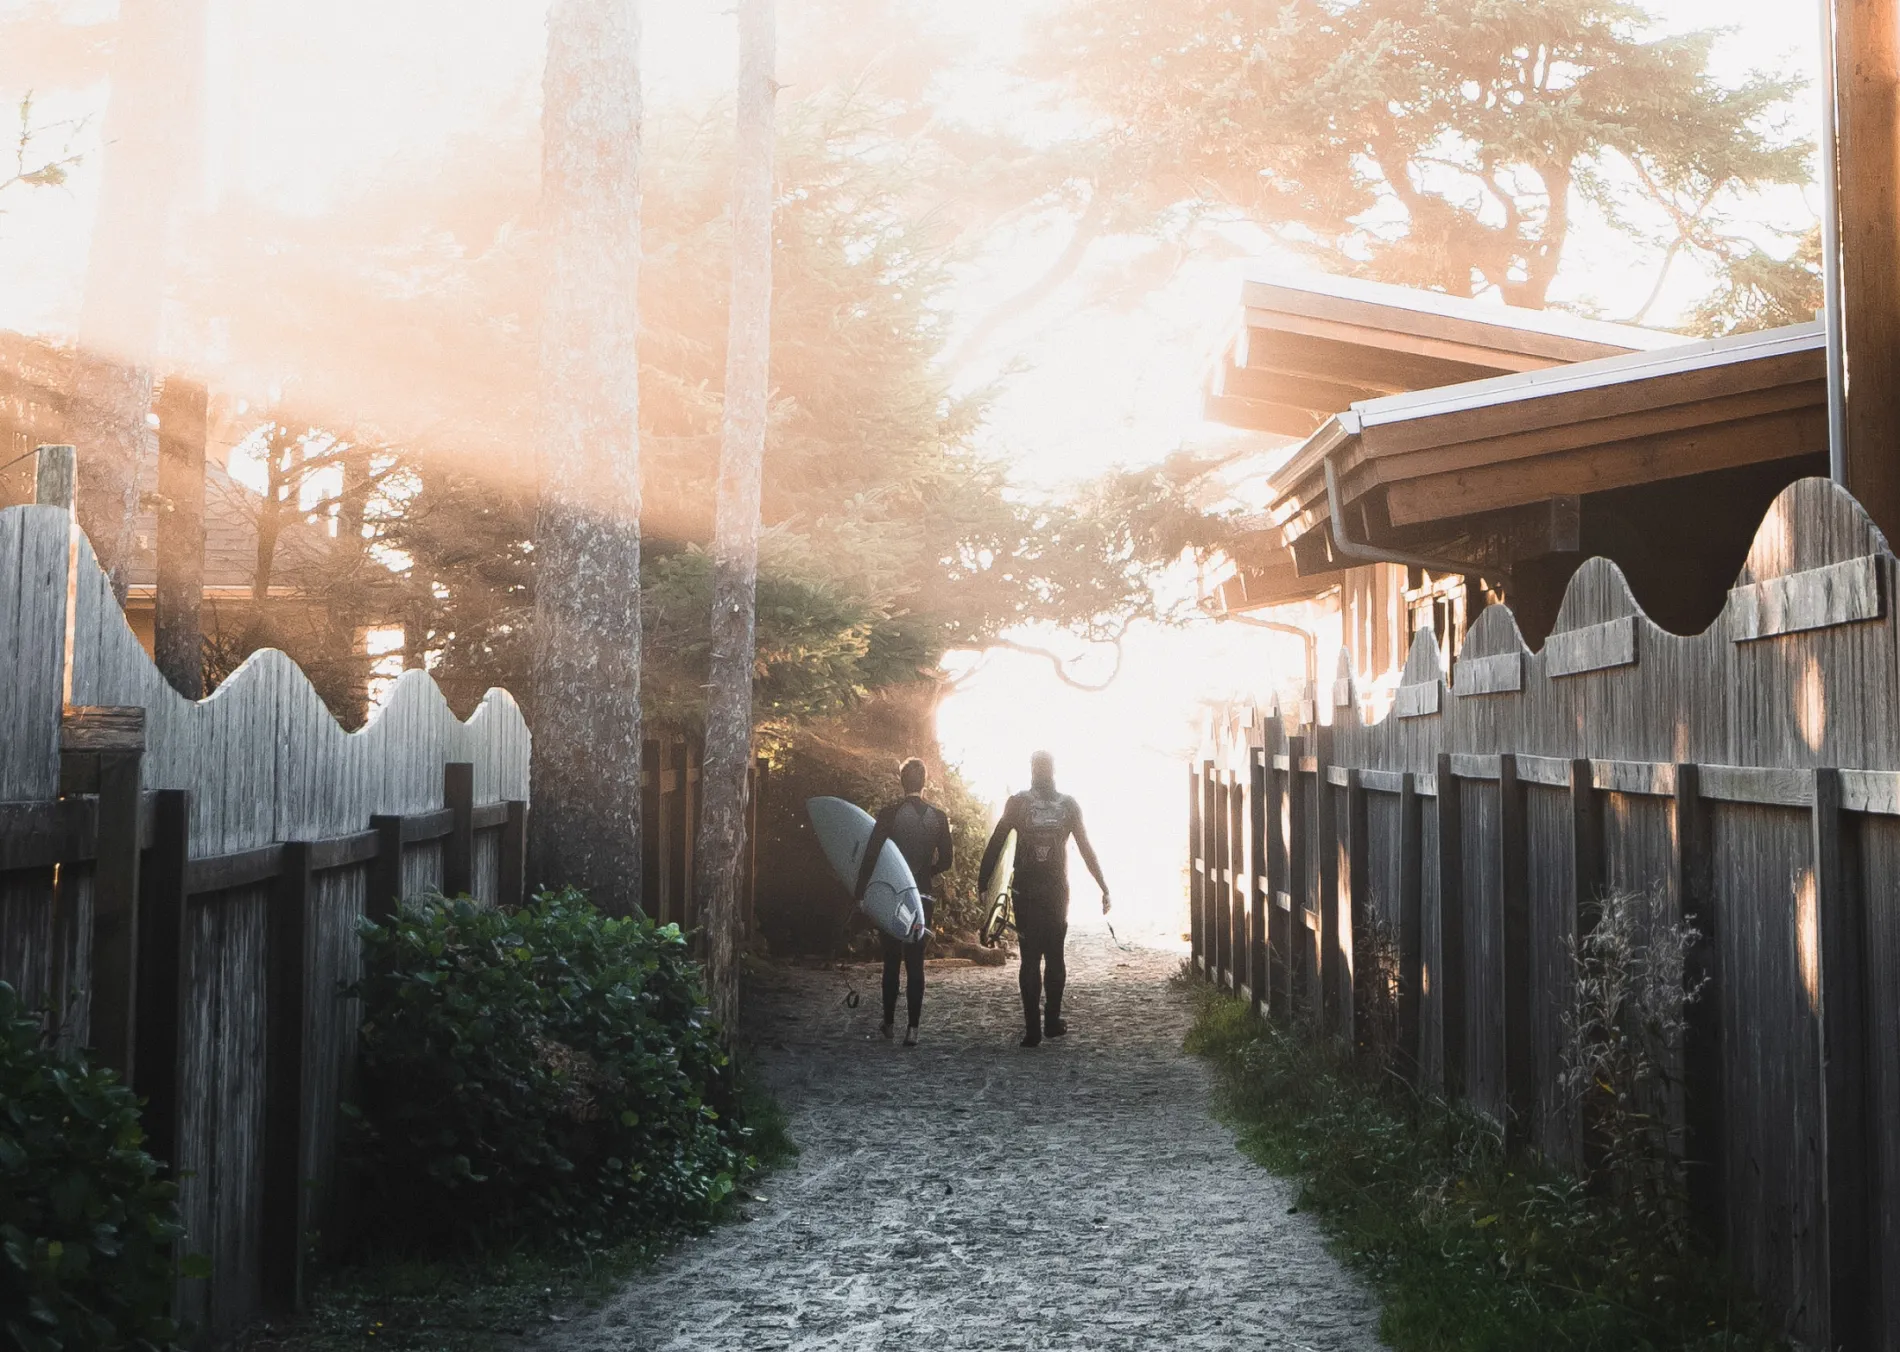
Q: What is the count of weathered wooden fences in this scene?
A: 2